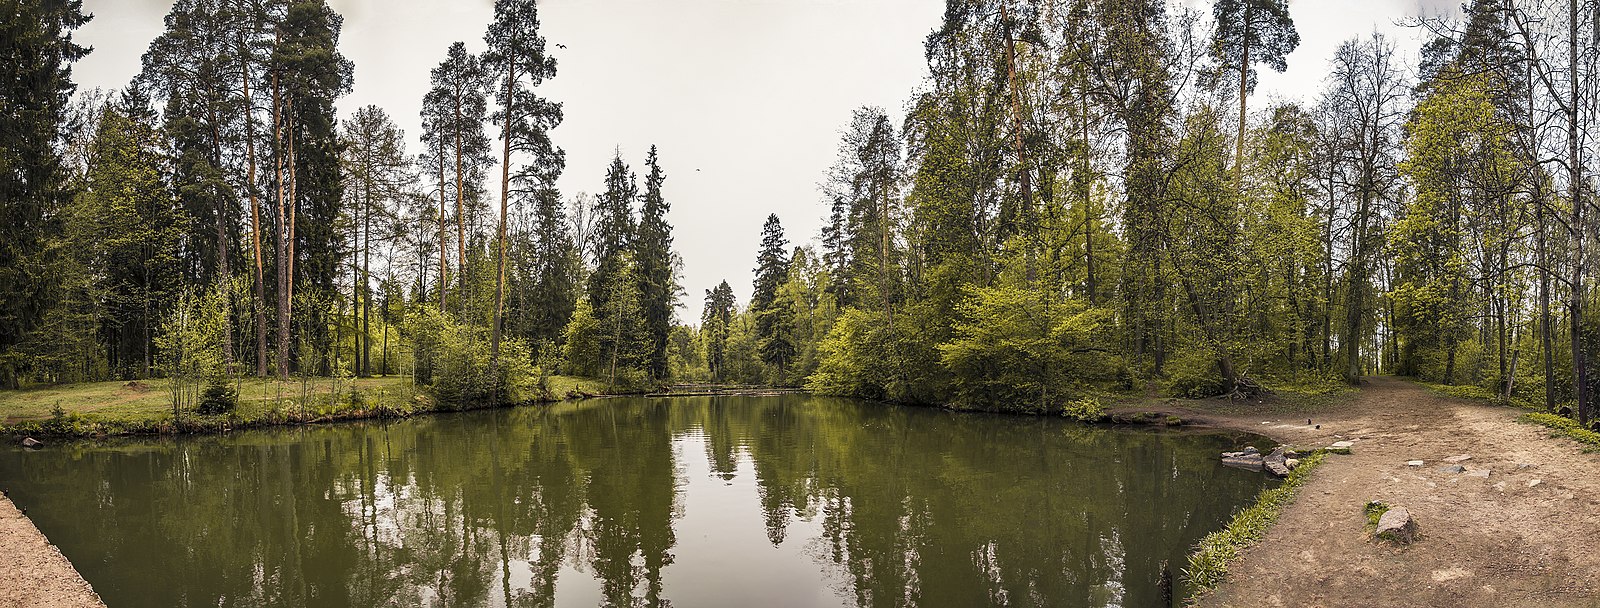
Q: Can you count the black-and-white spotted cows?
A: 0